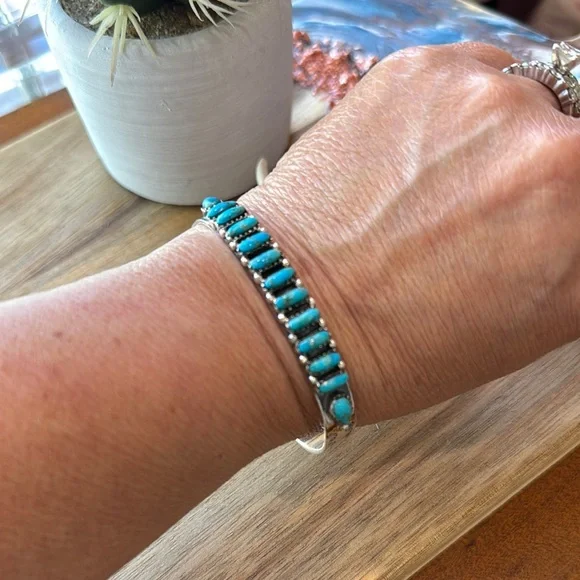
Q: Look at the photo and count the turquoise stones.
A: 13